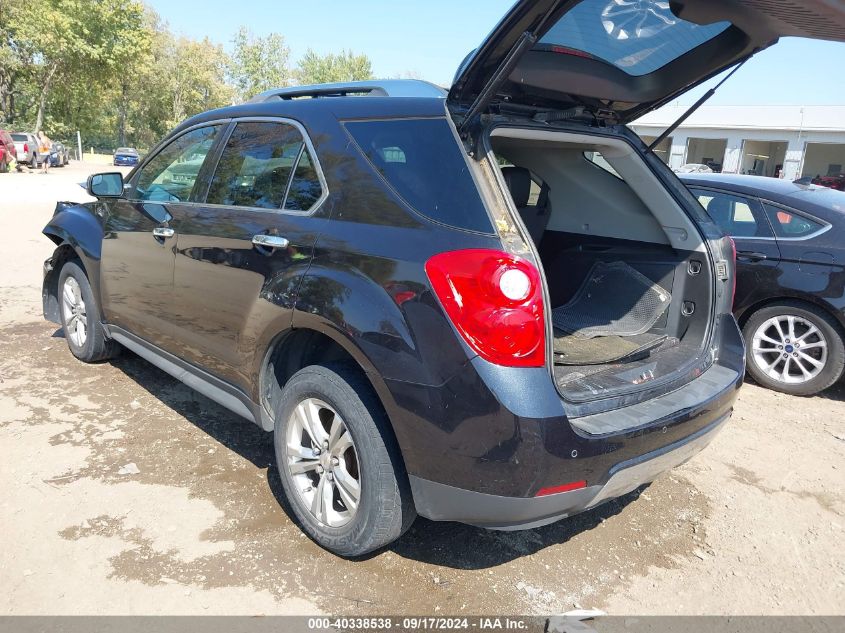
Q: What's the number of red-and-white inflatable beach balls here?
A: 0